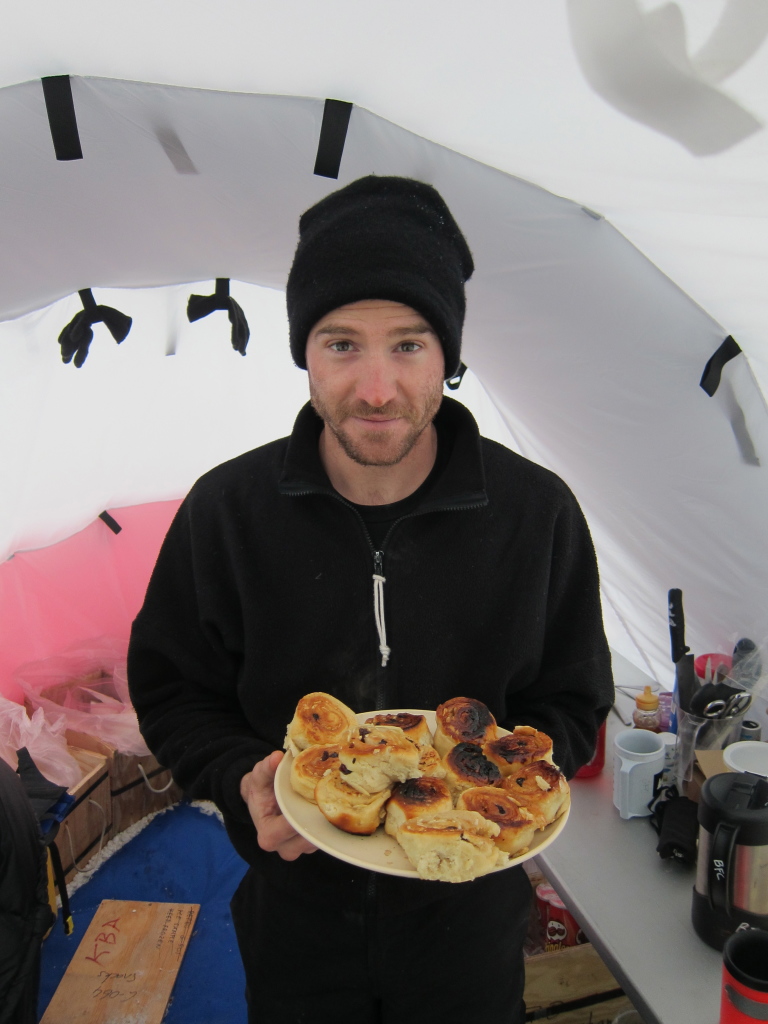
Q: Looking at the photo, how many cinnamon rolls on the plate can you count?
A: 13